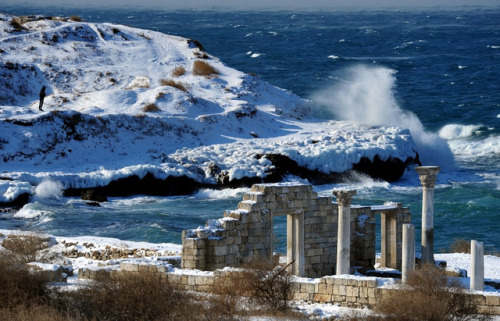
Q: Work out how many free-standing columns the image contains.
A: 4